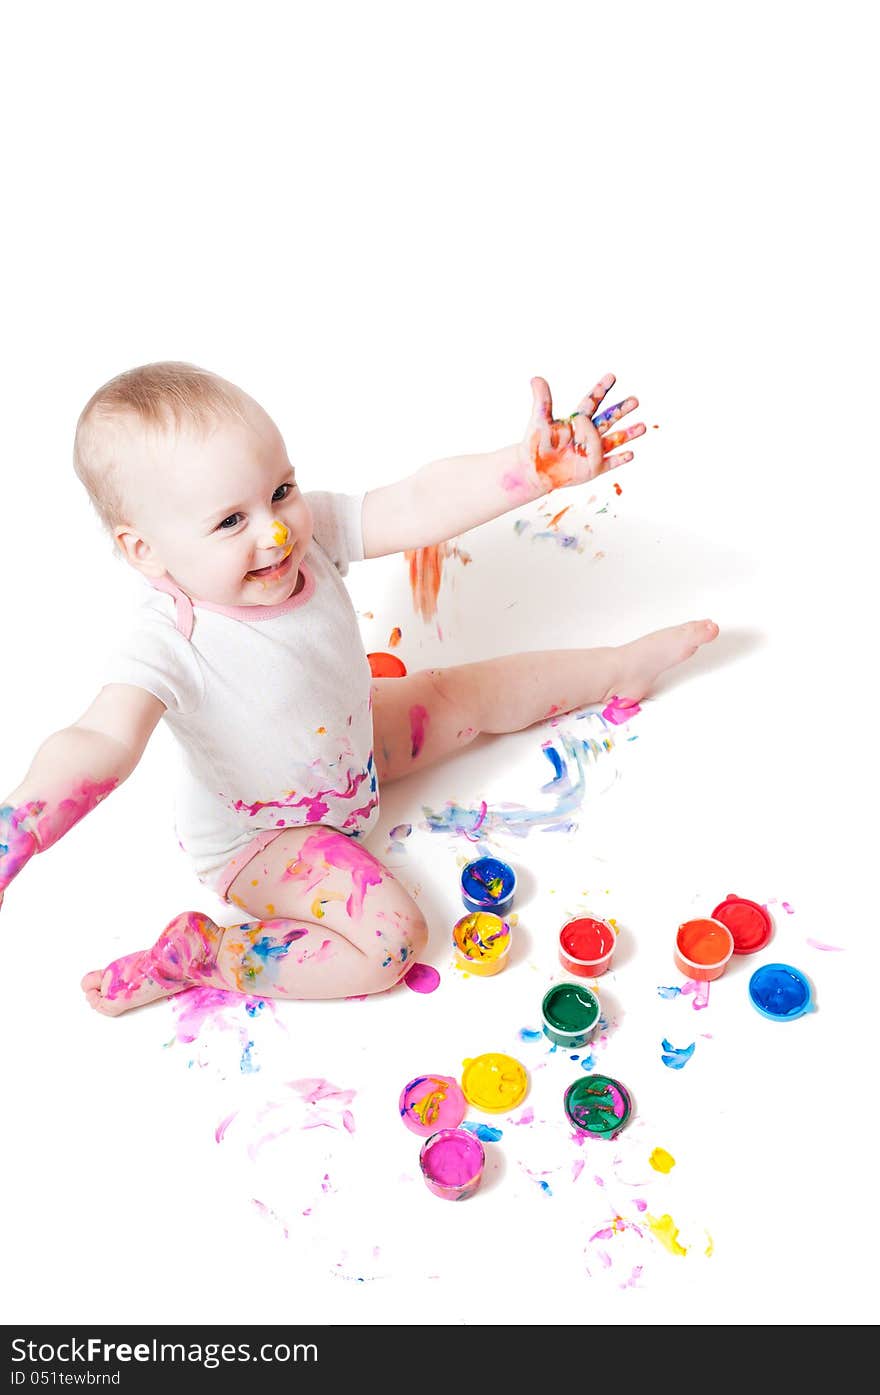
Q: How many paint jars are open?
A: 6